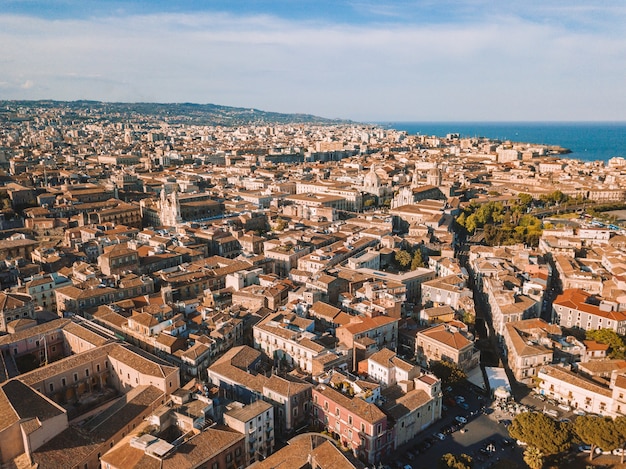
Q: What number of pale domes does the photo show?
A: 2